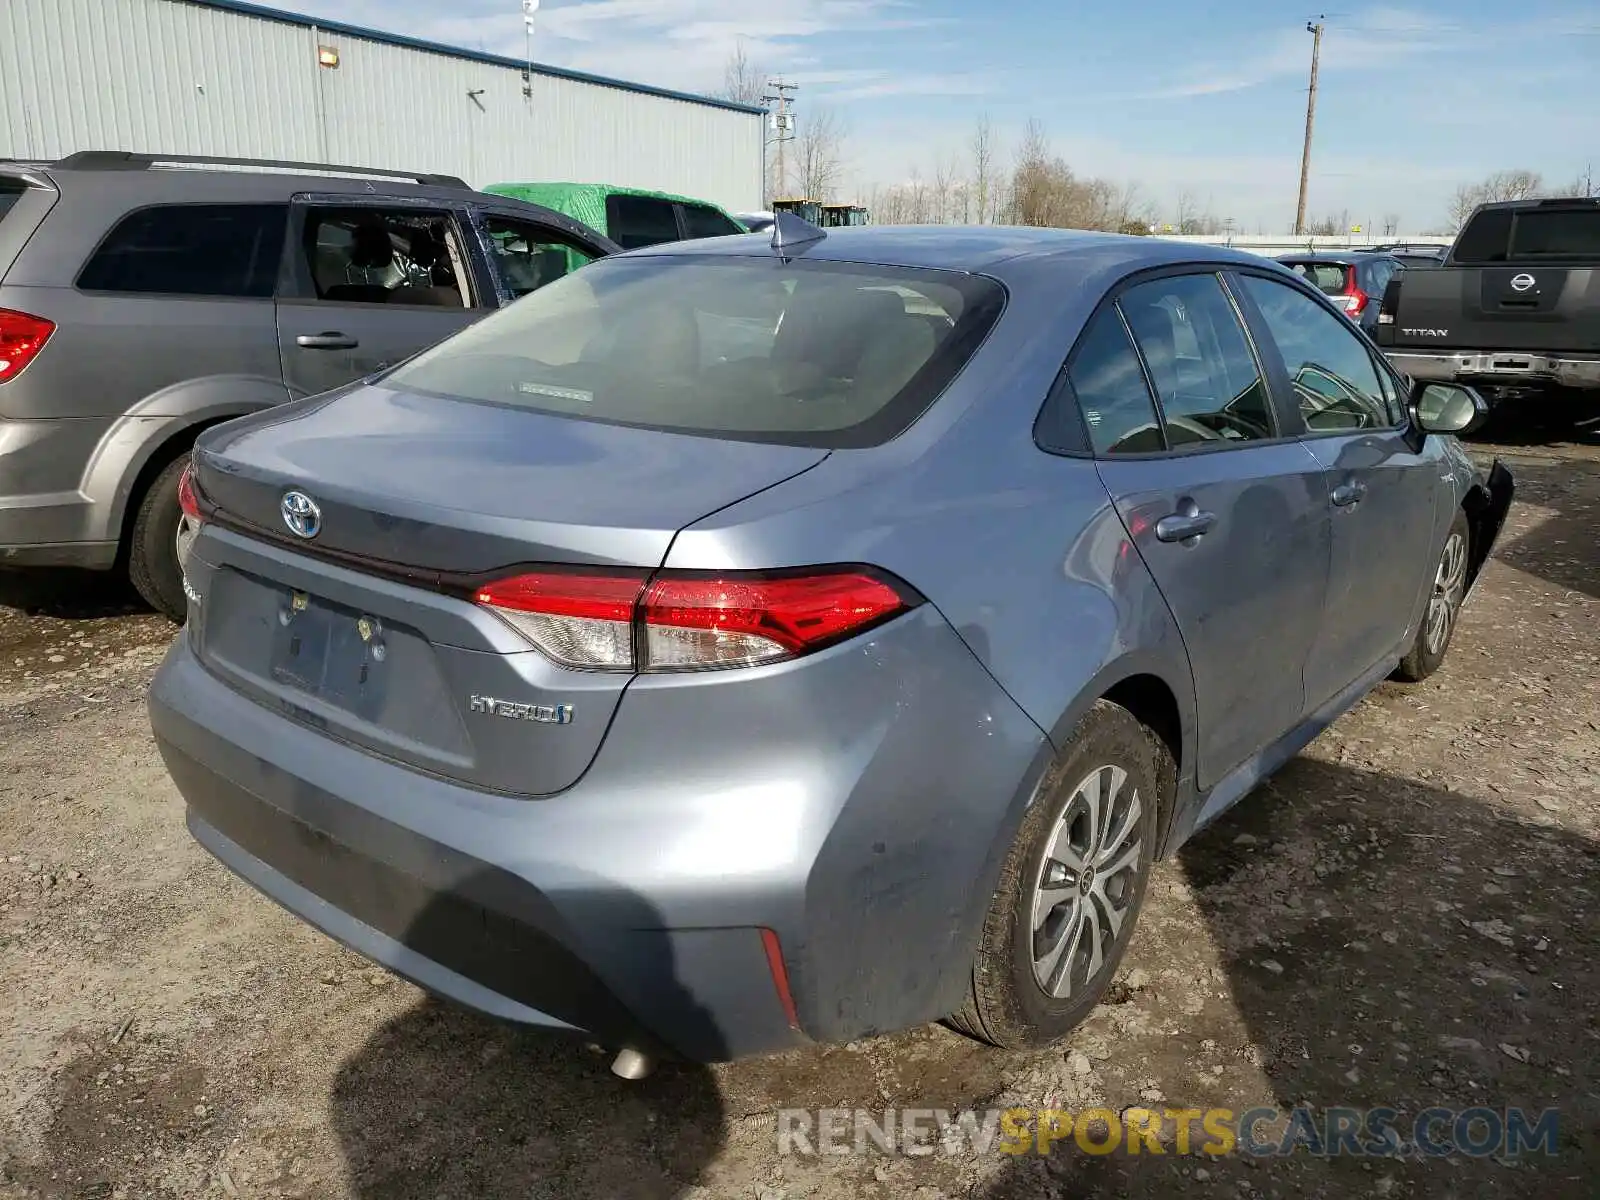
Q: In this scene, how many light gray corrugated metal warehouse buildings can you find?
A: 1